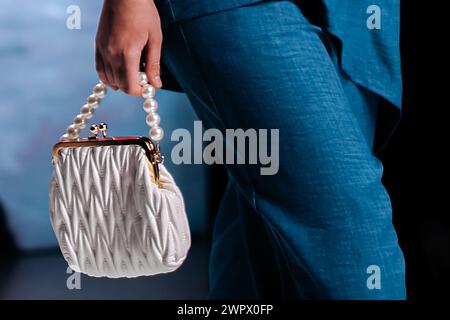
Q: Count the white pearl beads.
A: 11